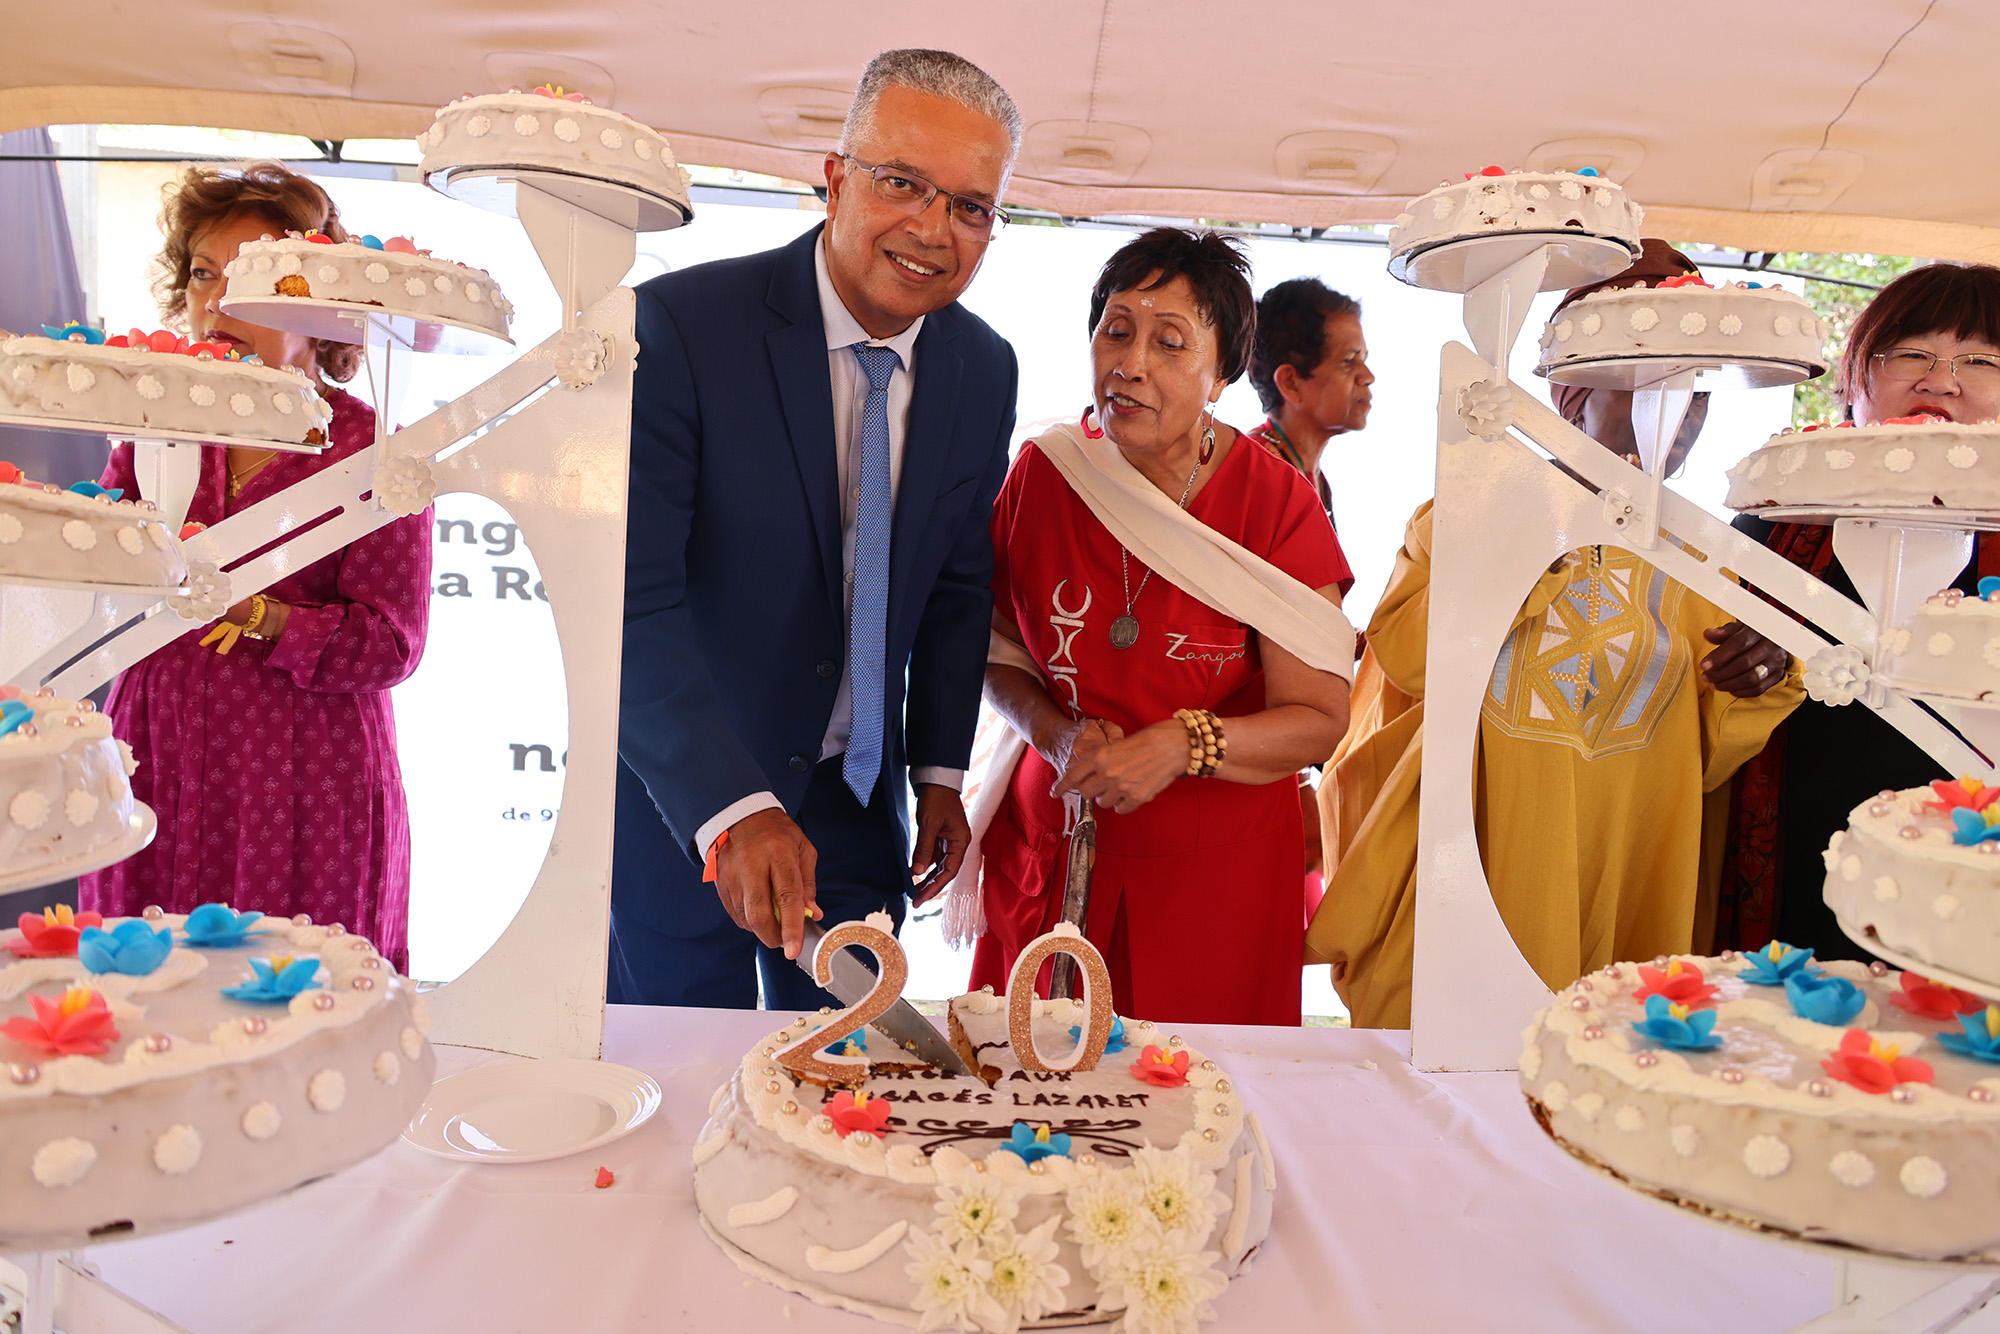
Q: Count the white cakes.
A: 13